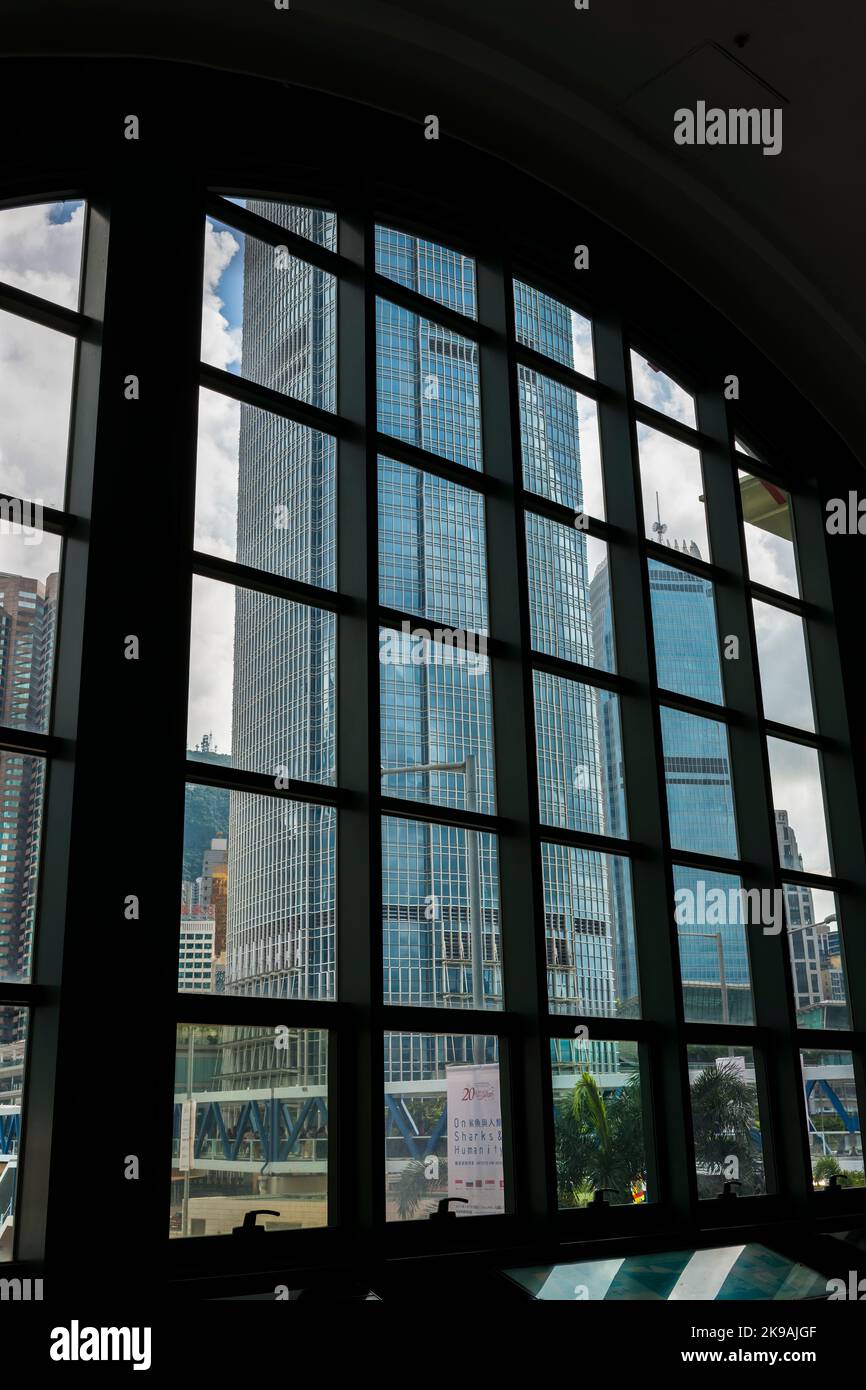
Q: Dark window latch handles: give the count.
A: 5